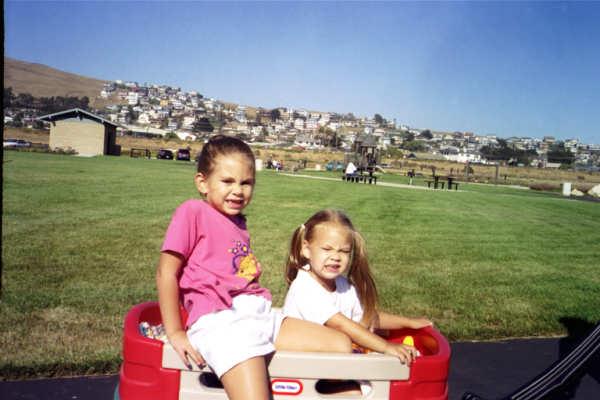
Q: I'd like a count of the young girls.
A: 2